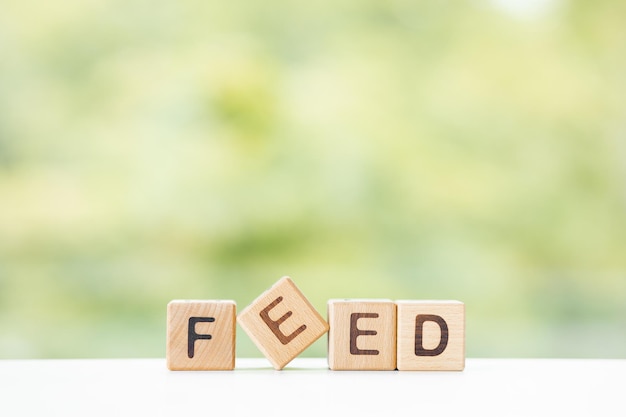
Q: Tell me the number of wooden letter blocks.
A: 4